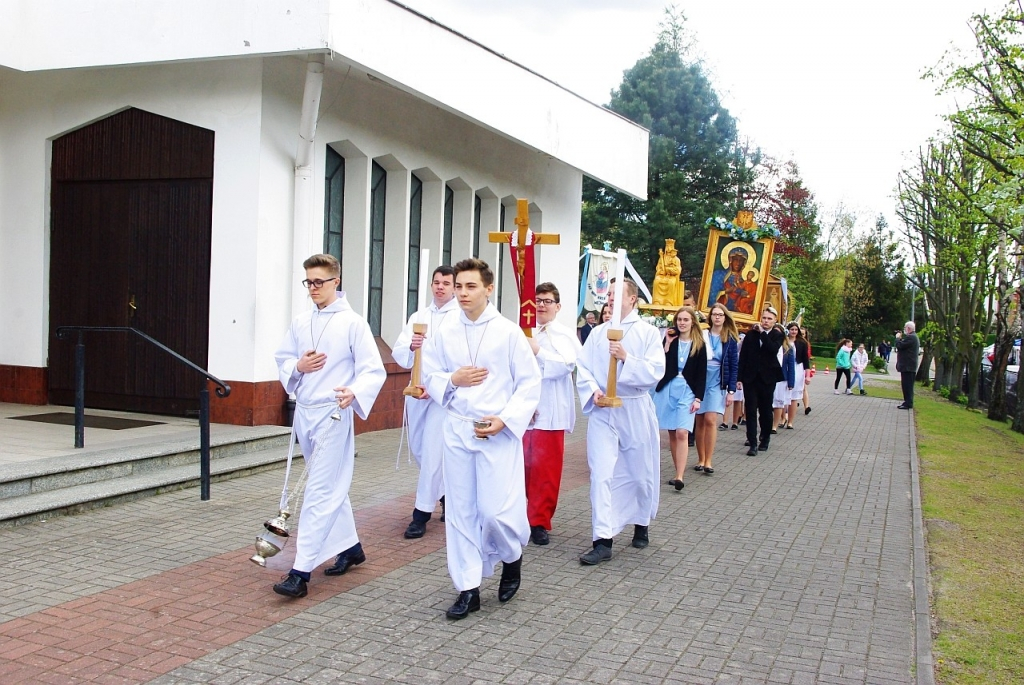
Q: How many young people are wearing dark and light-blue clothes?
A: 2